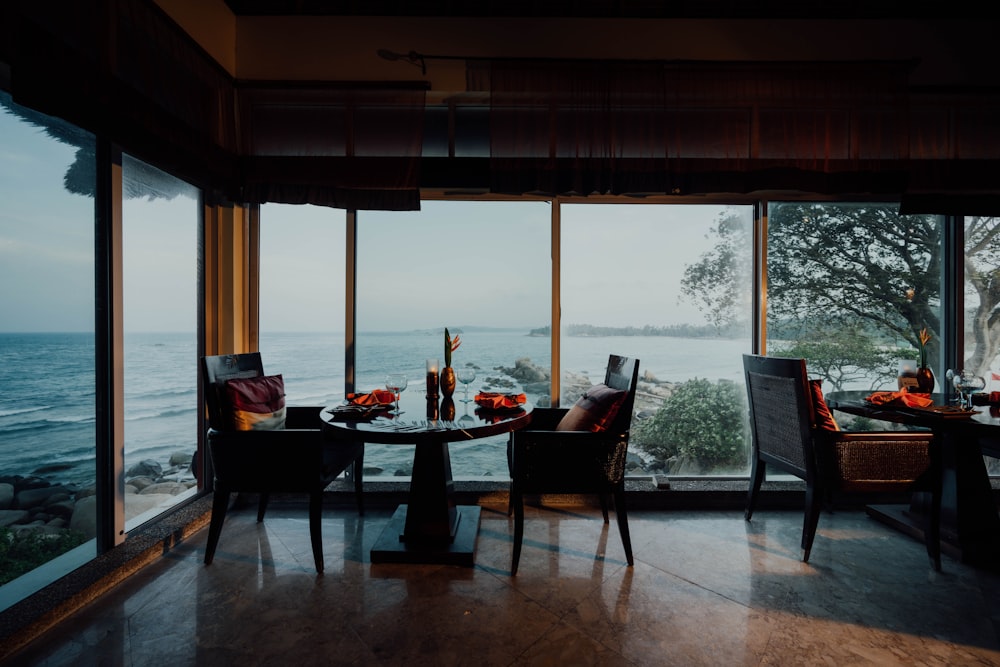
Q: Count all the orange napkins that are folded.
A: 3